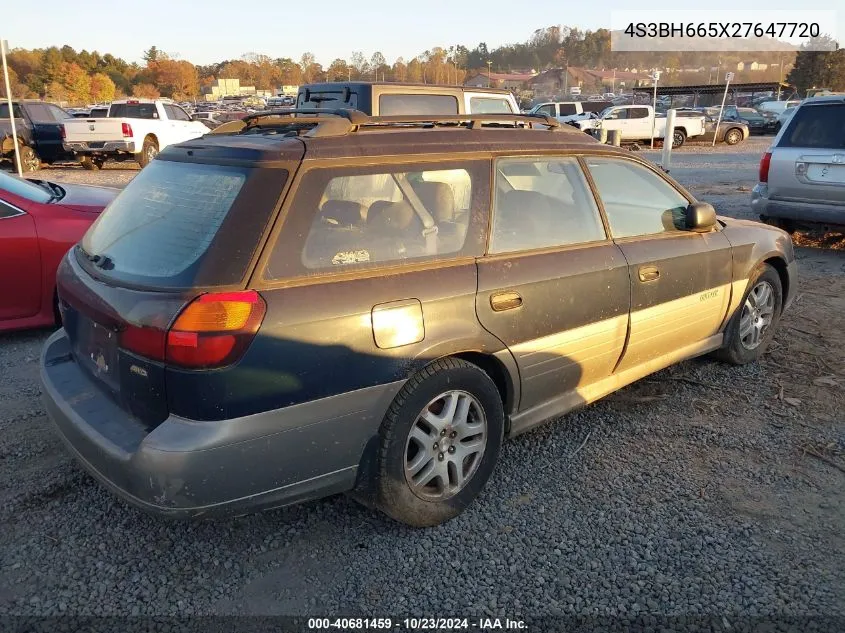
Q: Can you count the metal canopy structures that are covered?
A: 1